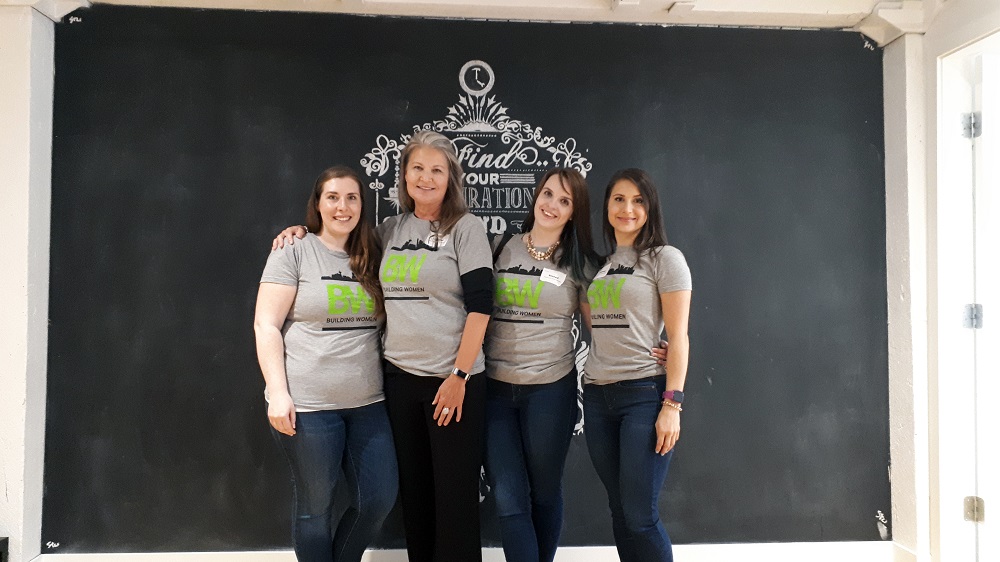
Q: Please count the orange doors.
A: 0